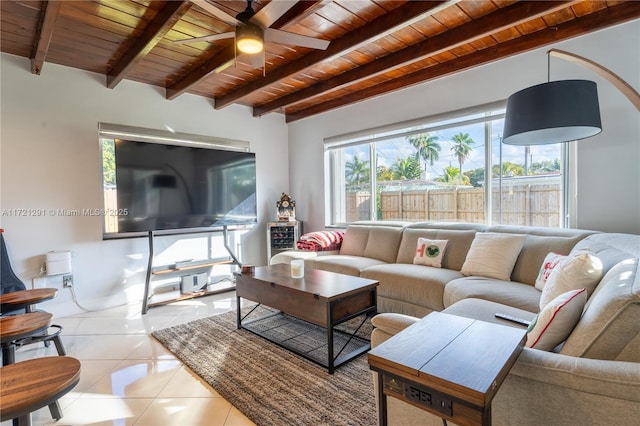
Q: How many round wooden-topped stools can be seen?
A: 3